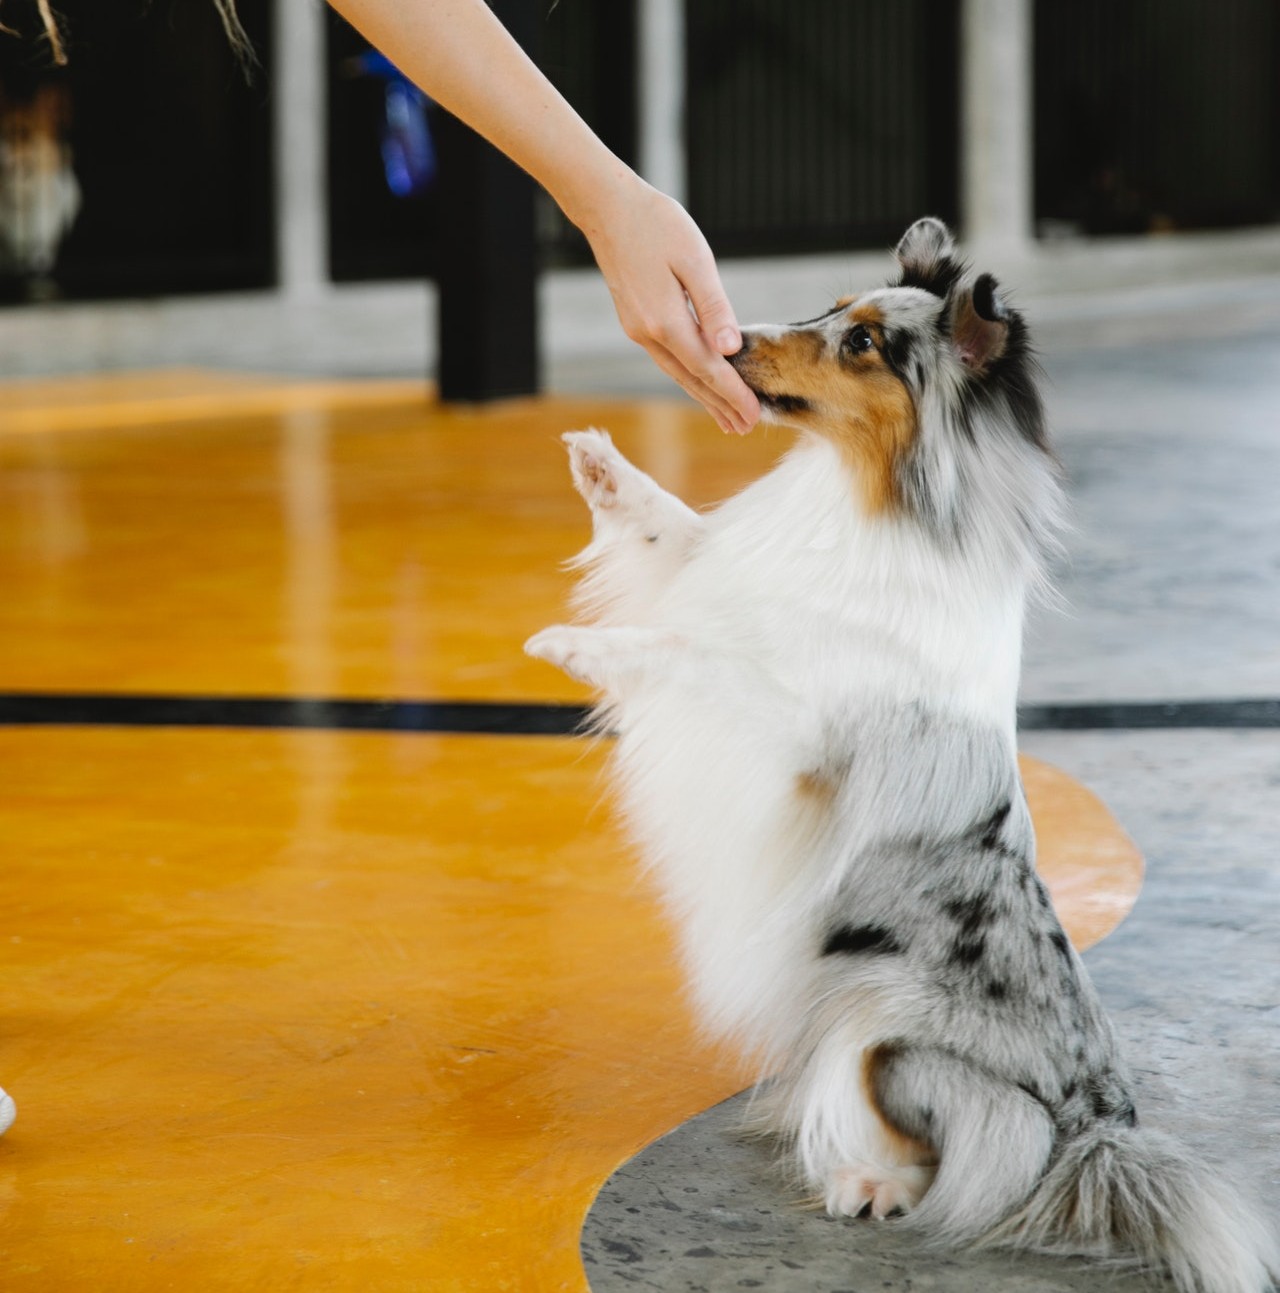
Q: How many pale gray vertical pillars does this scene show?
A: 3